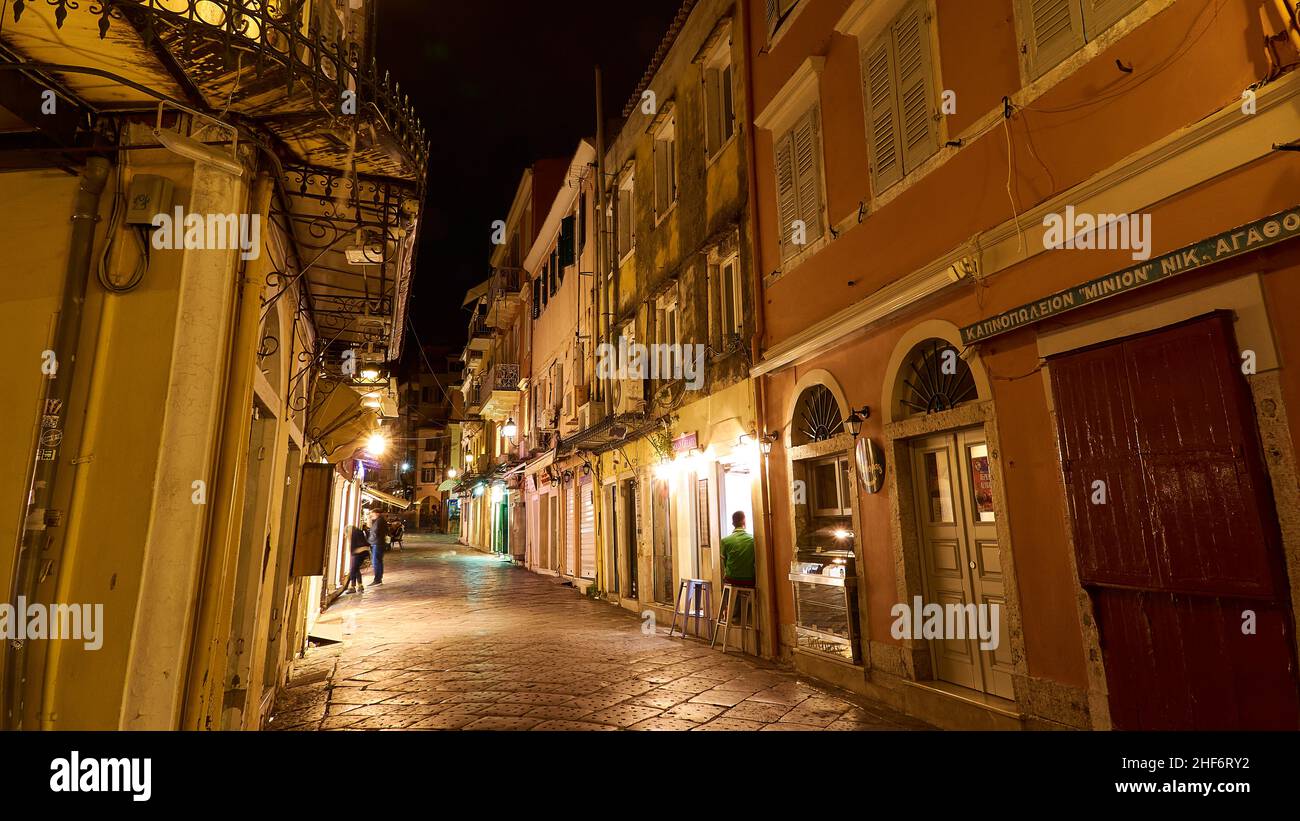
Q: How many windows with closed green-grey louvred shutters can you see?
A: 3